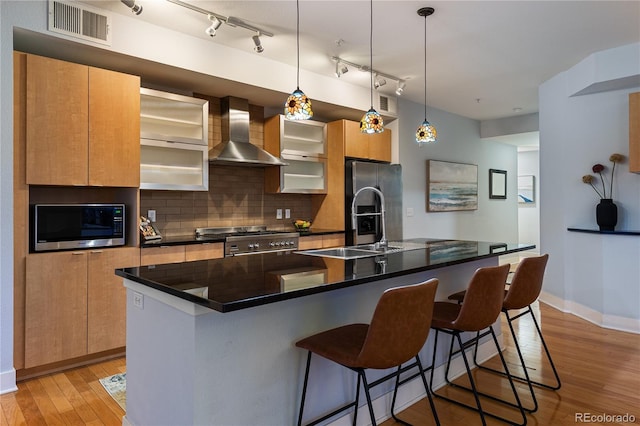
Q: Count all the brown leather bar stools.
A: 3